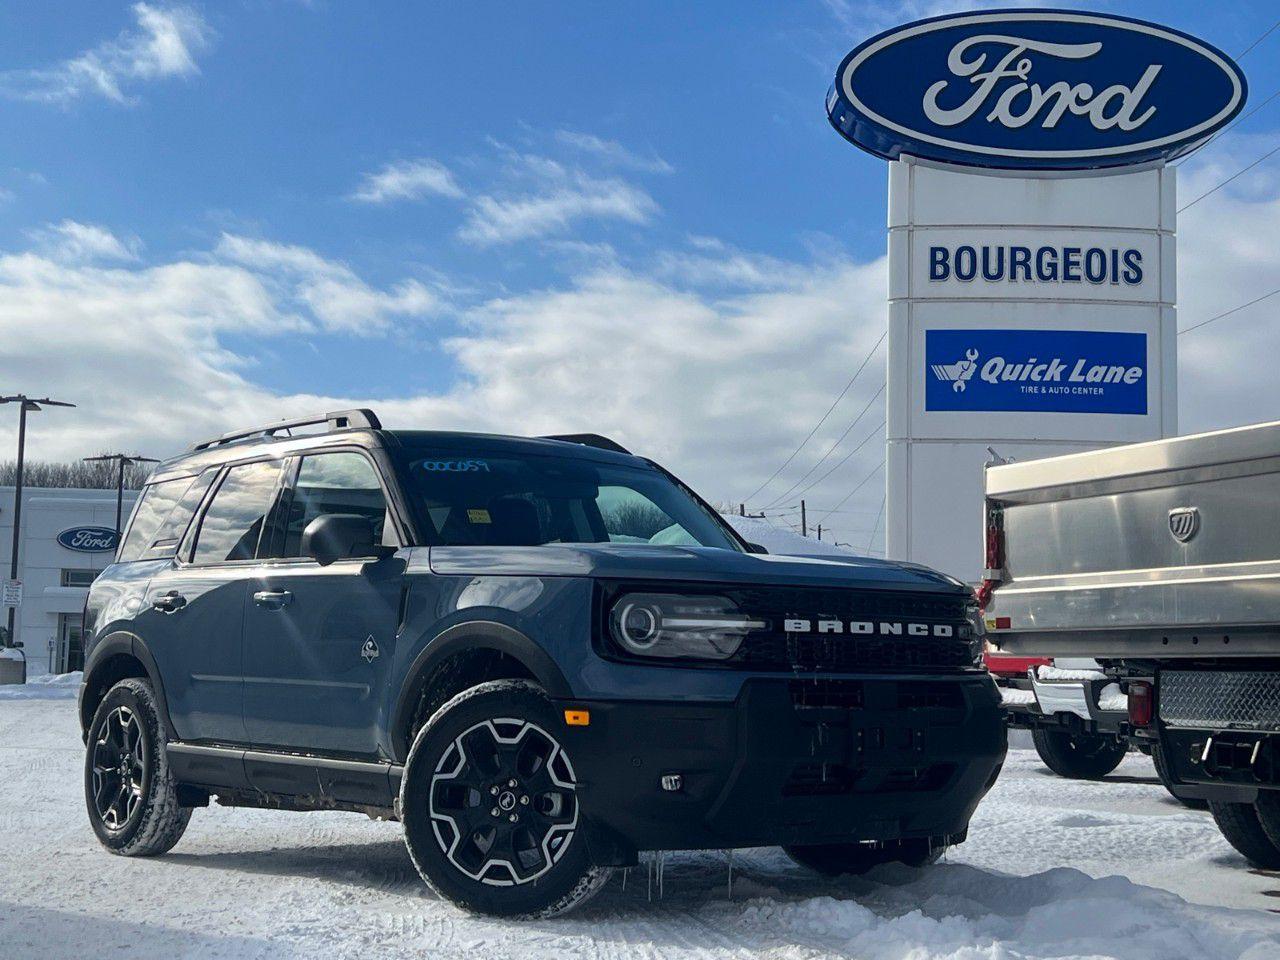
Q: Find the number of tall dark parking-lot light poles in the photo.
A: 2